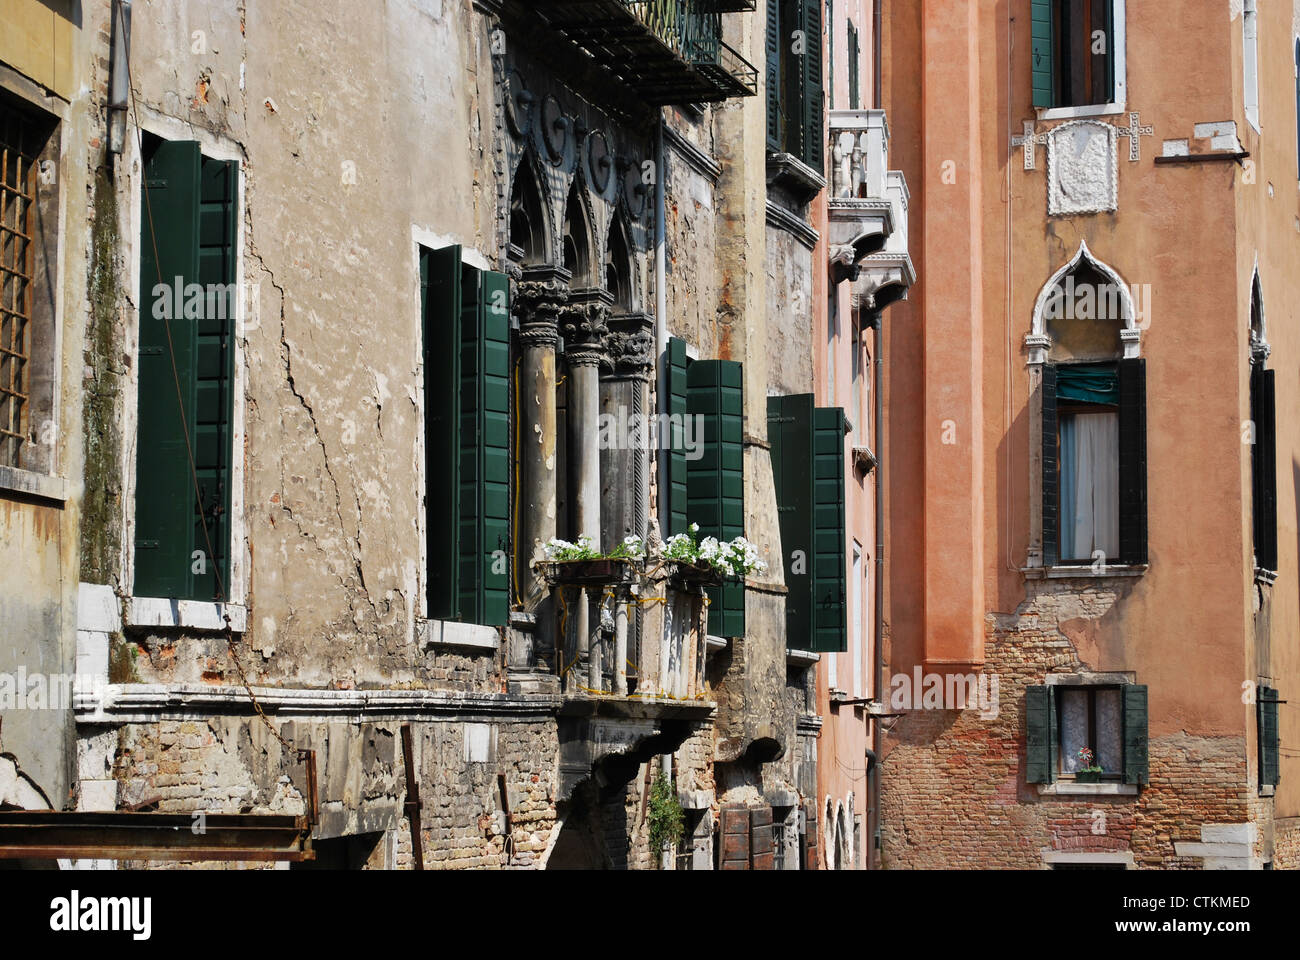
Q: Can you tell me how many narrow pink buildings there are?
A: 1